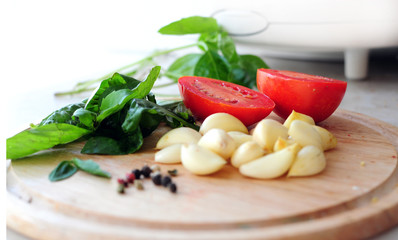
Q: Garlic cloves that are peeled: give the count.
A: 14